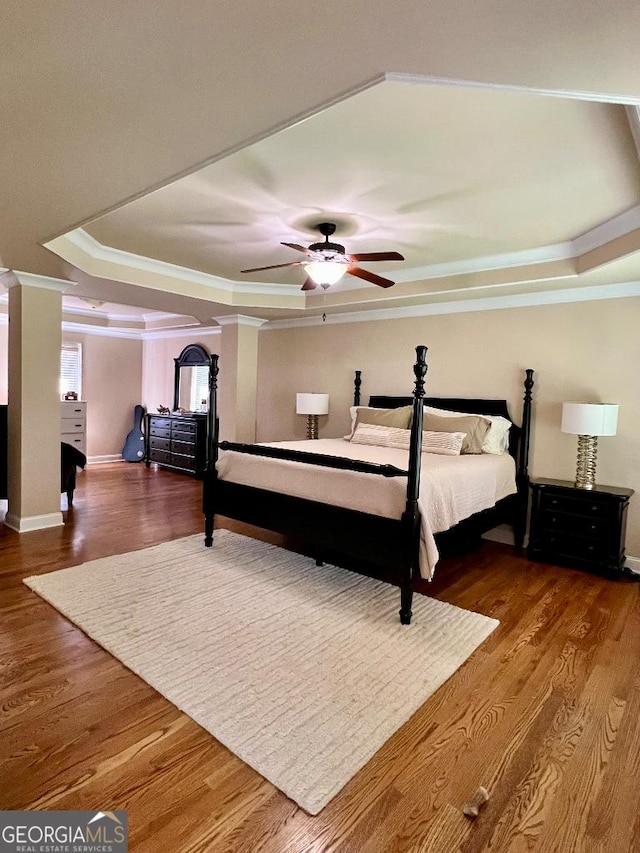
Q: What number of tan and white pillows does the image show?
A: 5